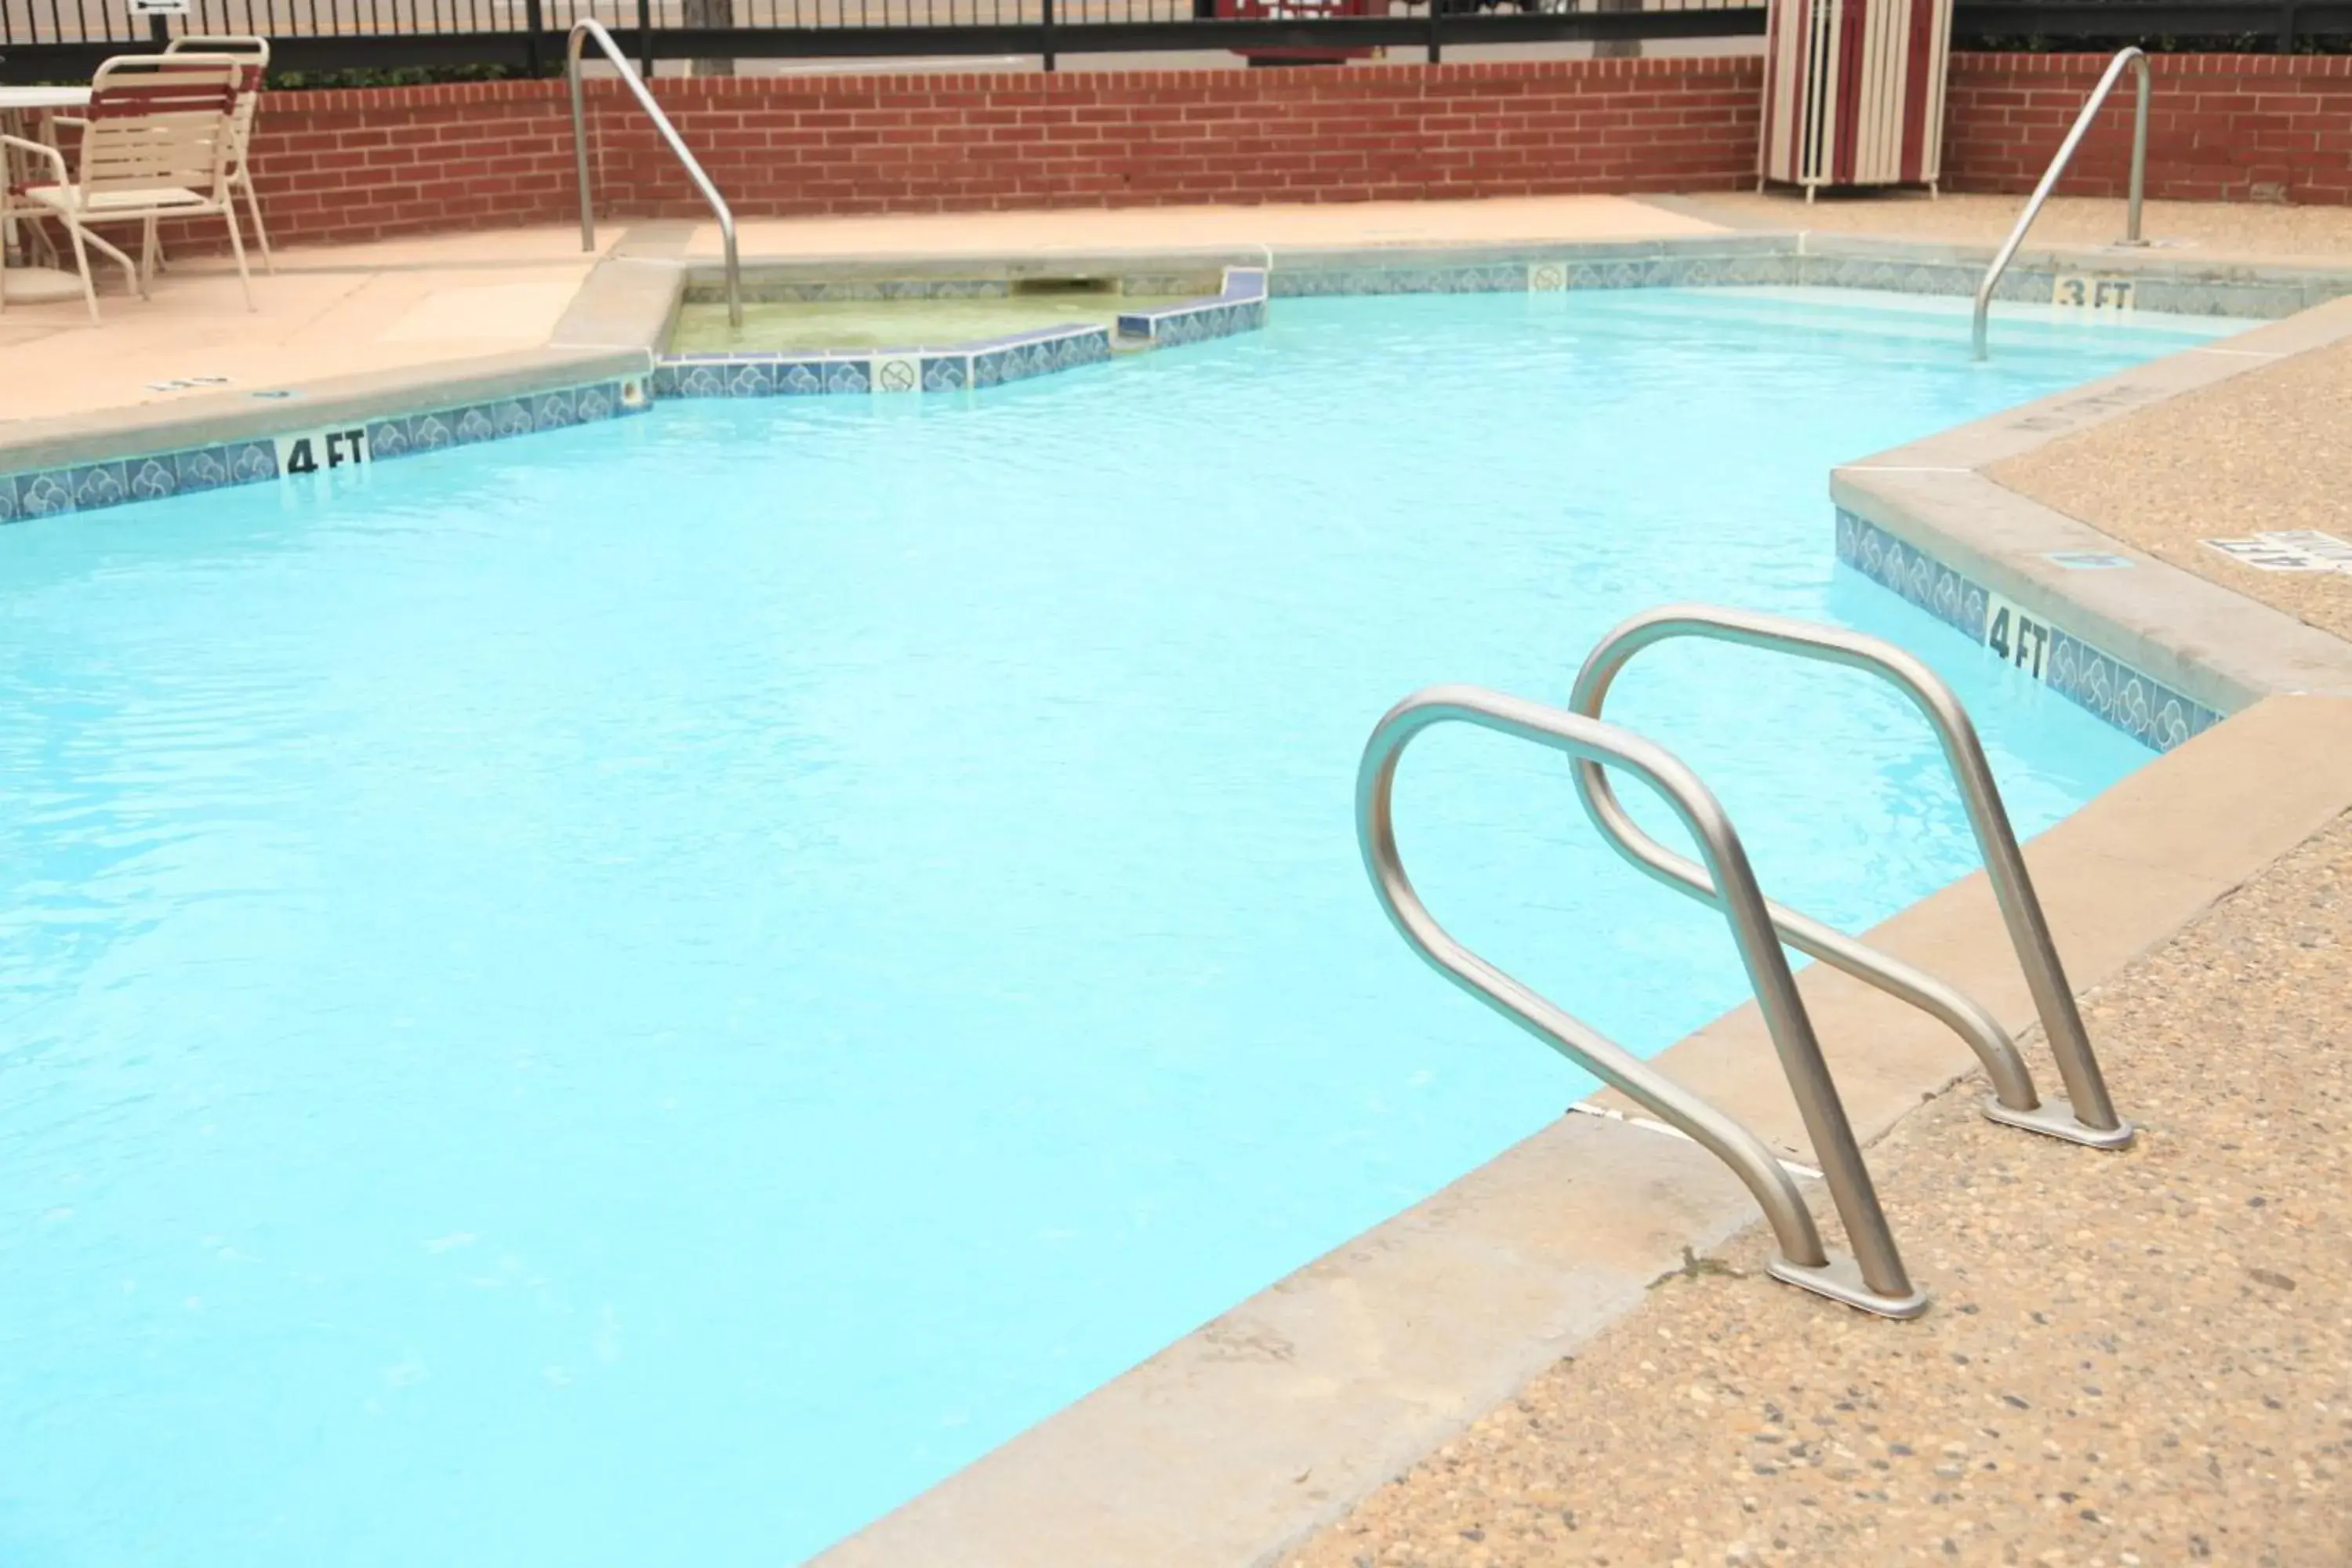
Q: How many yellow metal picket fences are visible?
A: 0